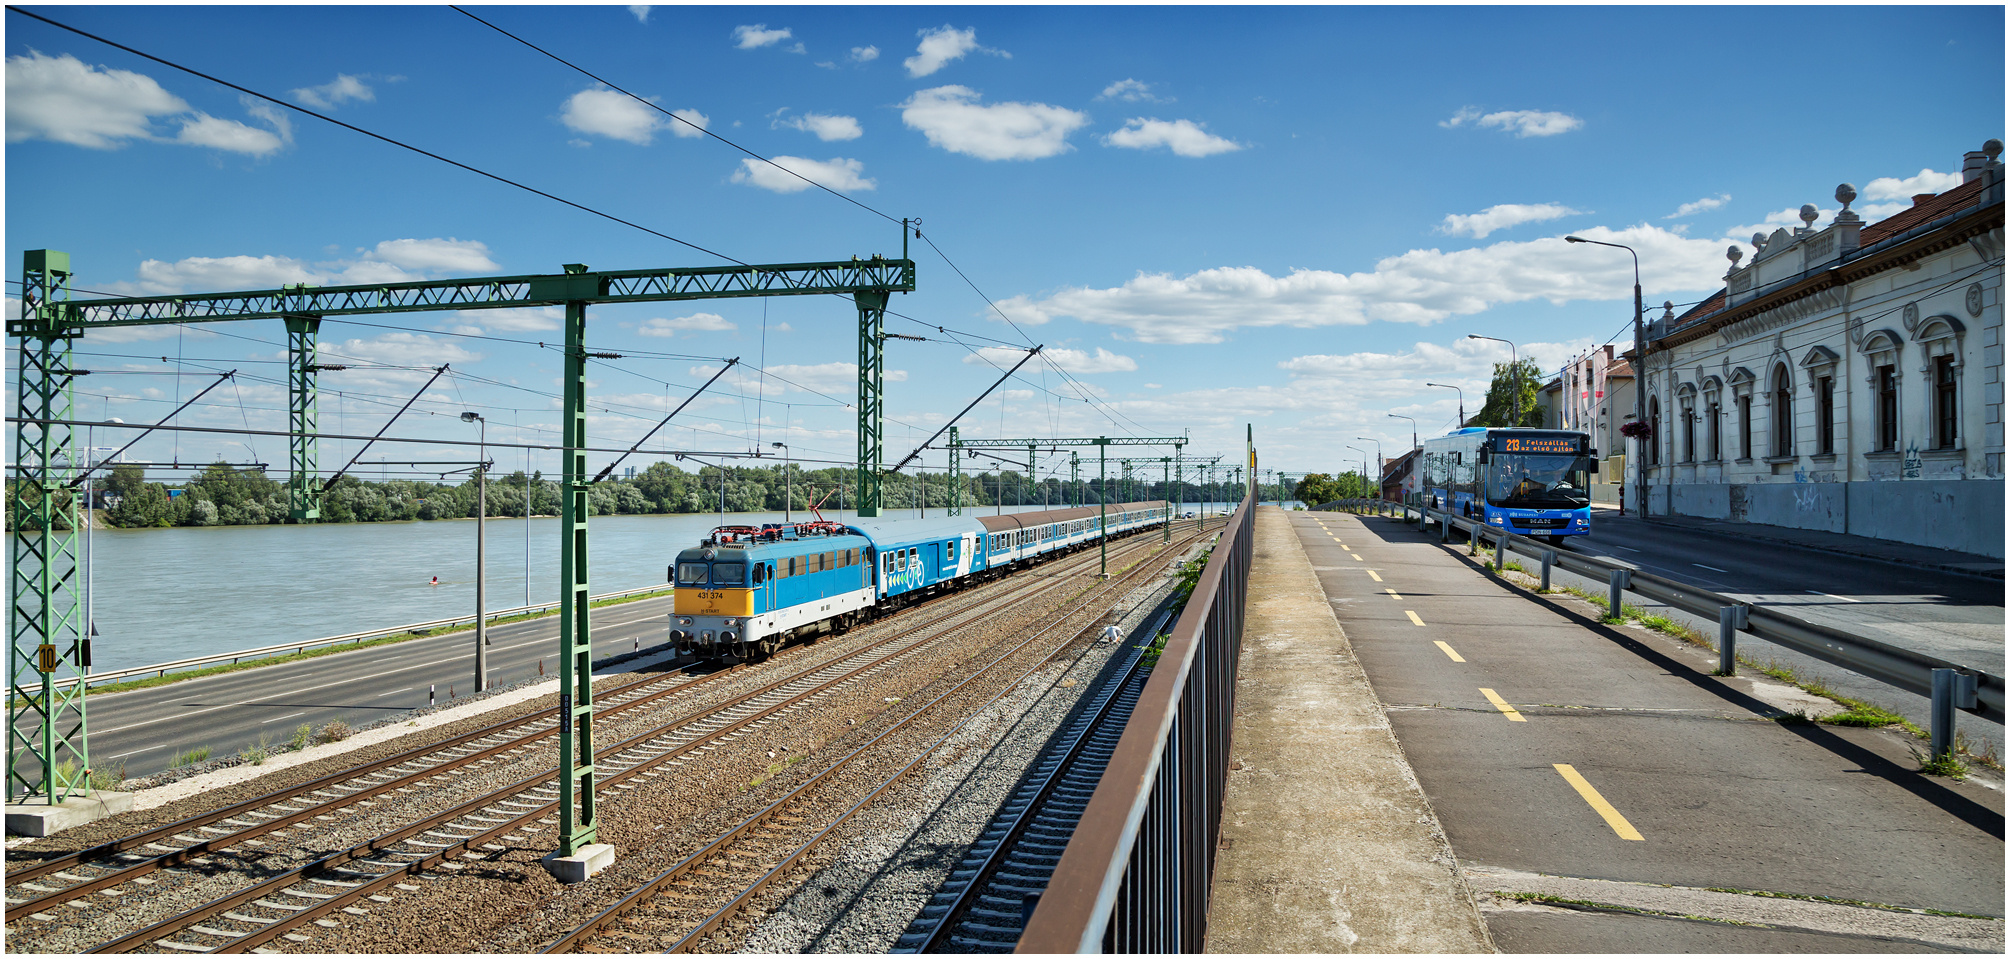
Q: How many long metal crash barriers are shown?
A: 2